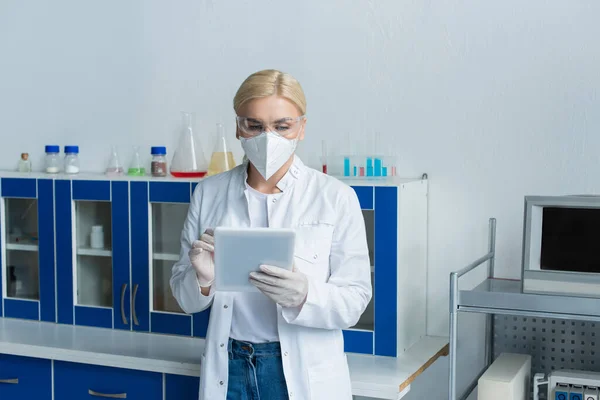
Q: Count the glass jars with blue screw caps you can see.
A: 3